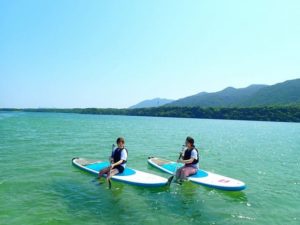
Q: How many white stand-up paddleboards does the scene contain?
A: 2